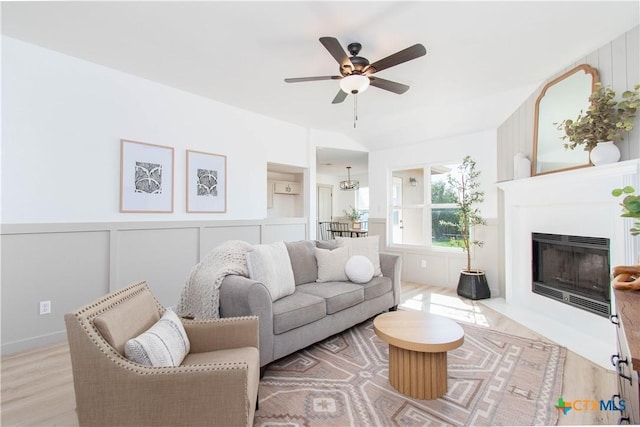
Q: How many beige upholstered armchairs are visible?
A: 1